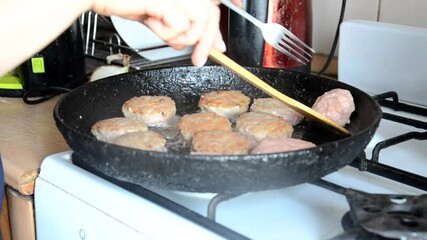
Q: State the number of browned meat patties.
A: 8